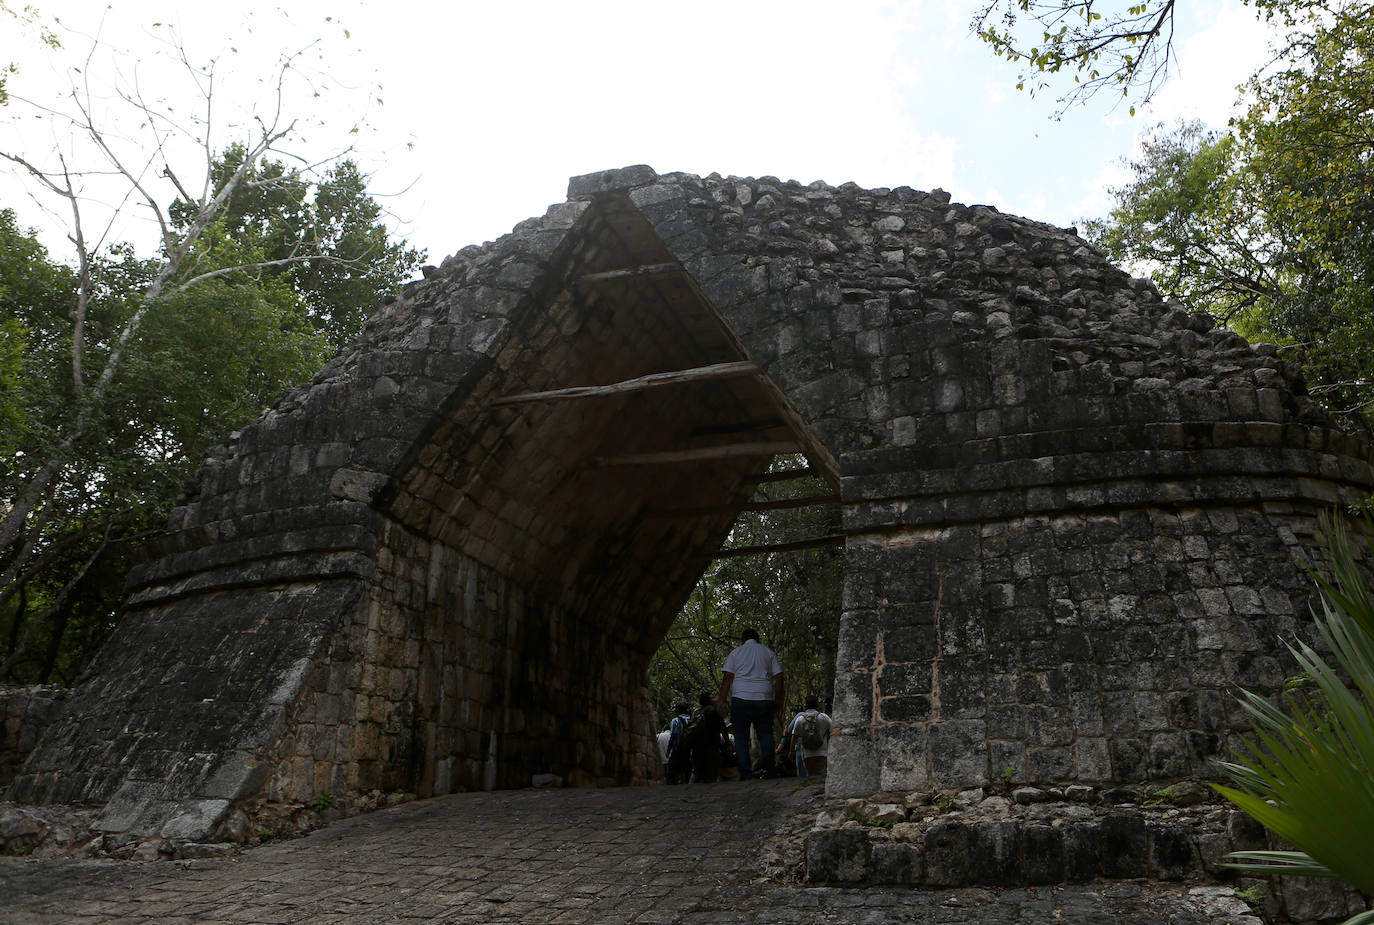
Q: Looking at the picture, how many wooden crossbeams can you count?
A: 7